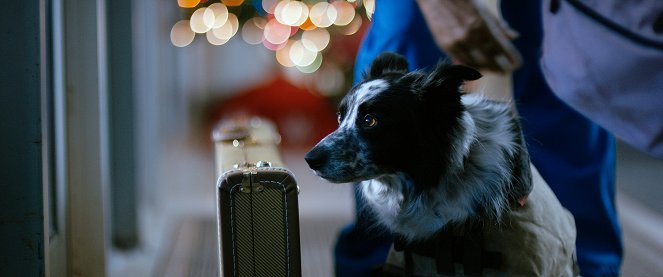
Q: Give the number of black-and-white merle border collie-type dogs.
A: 1